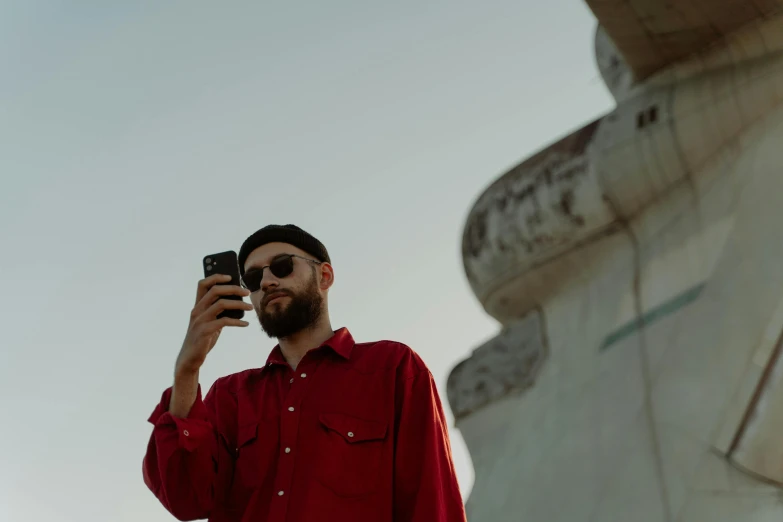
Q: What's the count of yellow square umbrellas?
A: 0